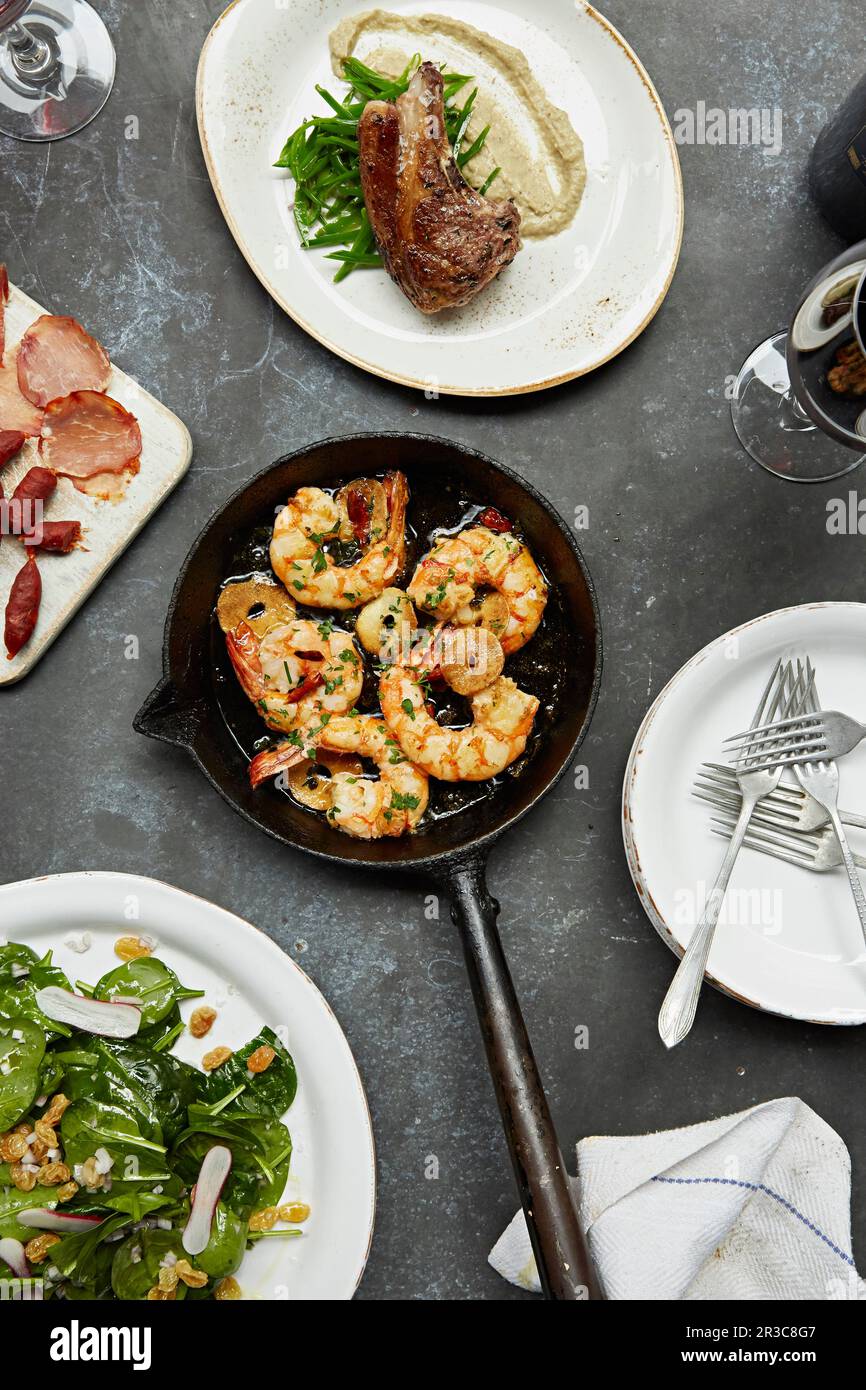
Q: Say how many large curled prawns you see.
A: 5